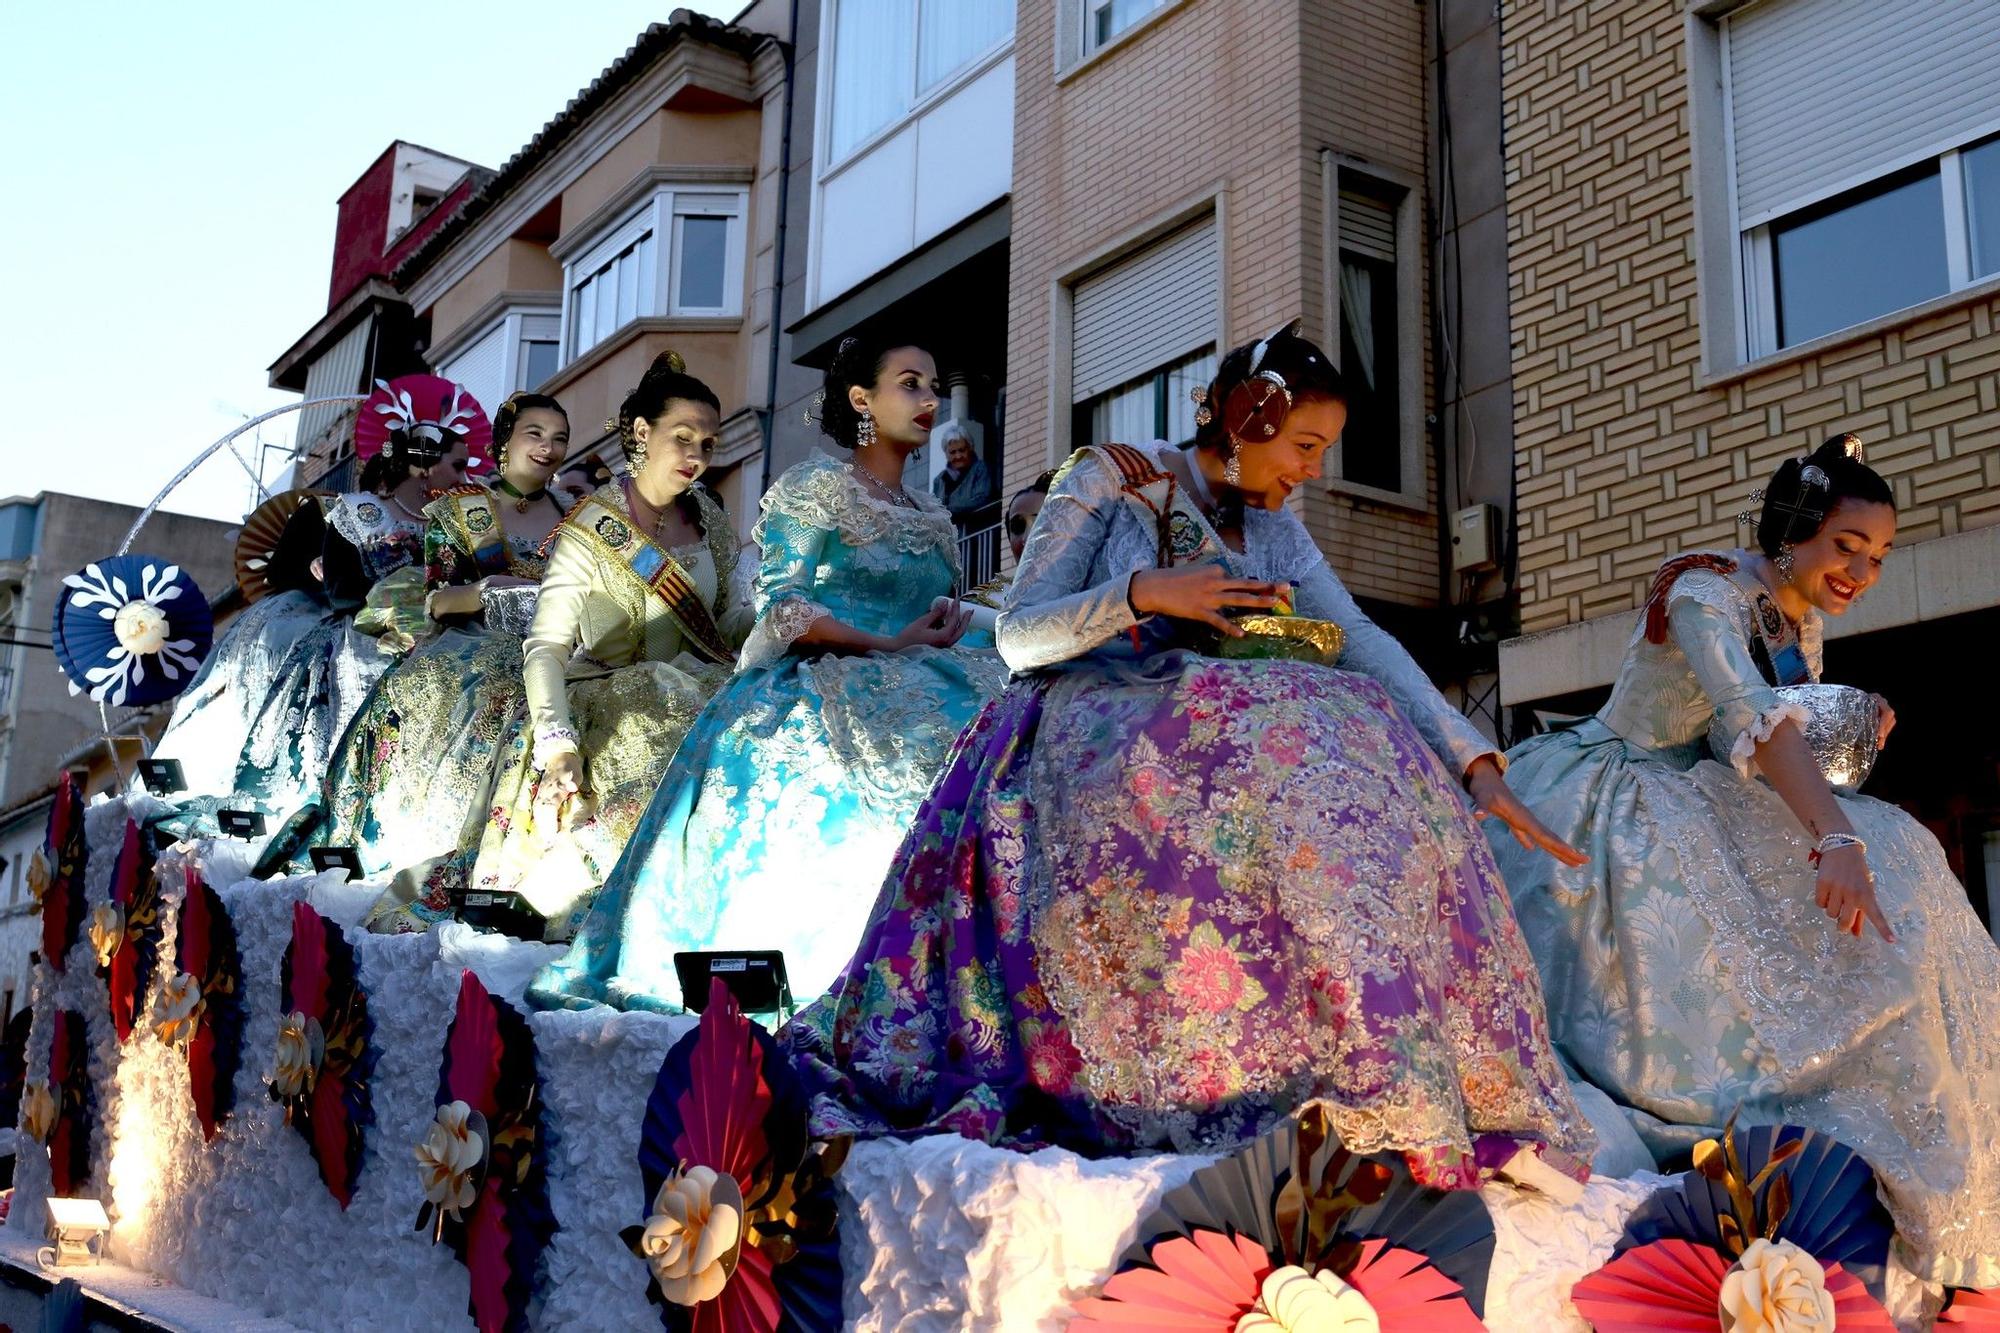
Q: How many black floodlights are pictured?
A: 5